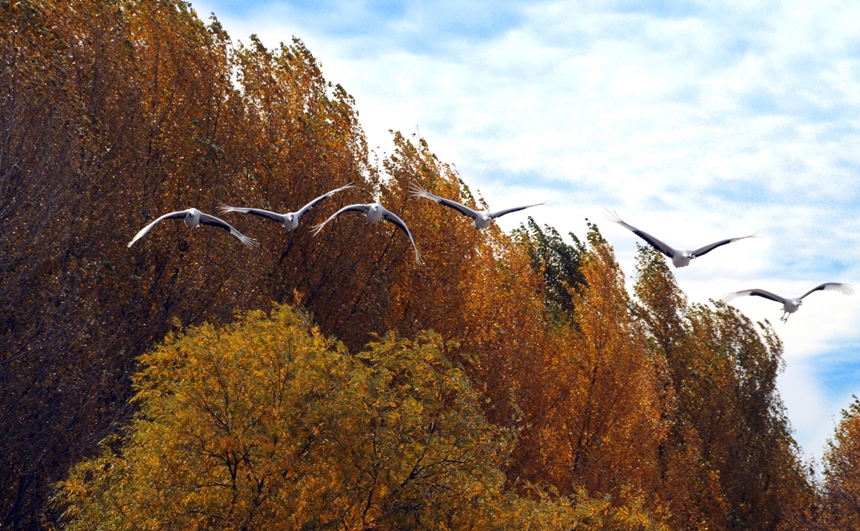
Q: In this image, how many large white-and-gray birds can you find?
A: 6